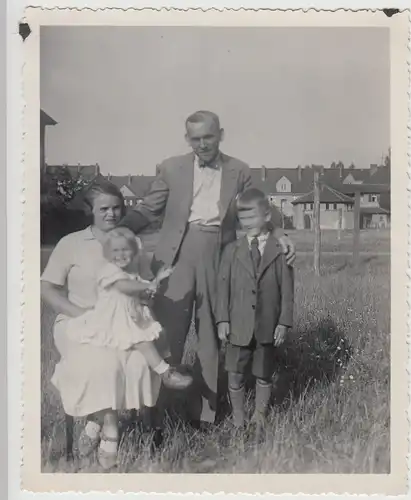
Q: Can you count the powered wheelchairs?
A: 0